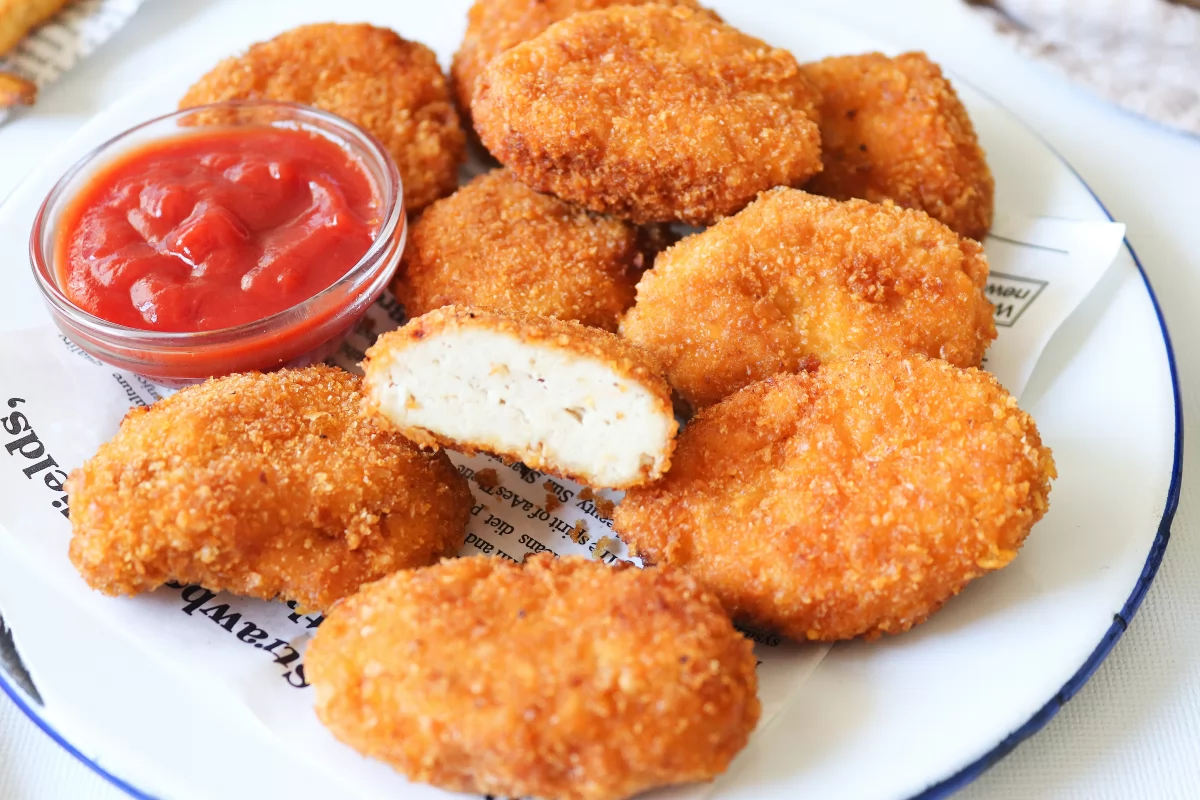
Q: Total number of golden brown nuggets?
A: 10